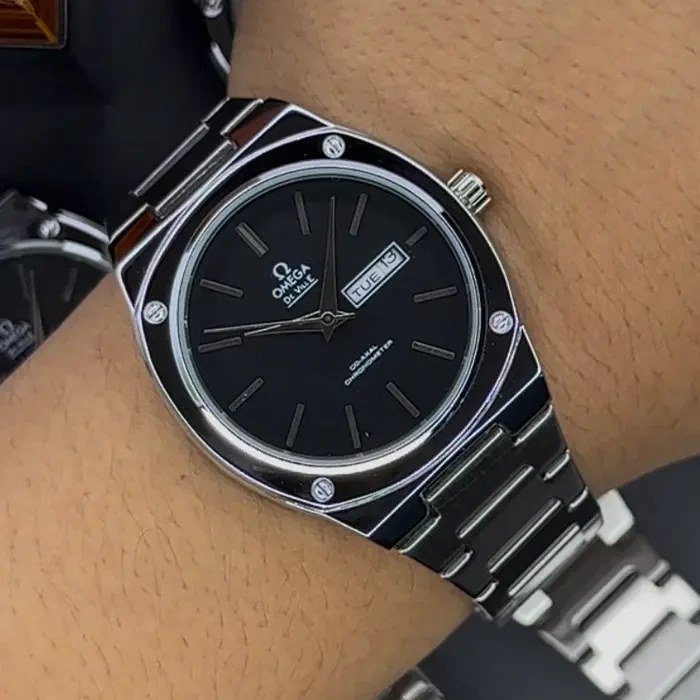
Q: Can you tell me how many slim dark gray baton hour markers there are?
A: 12